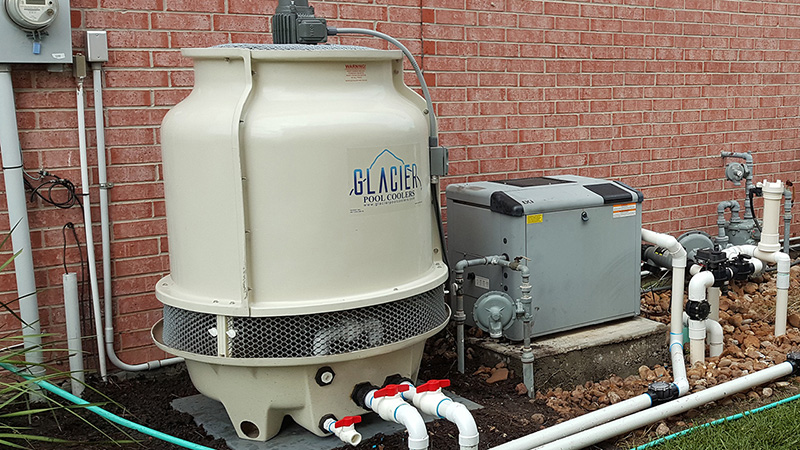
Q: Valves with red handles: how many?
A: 3